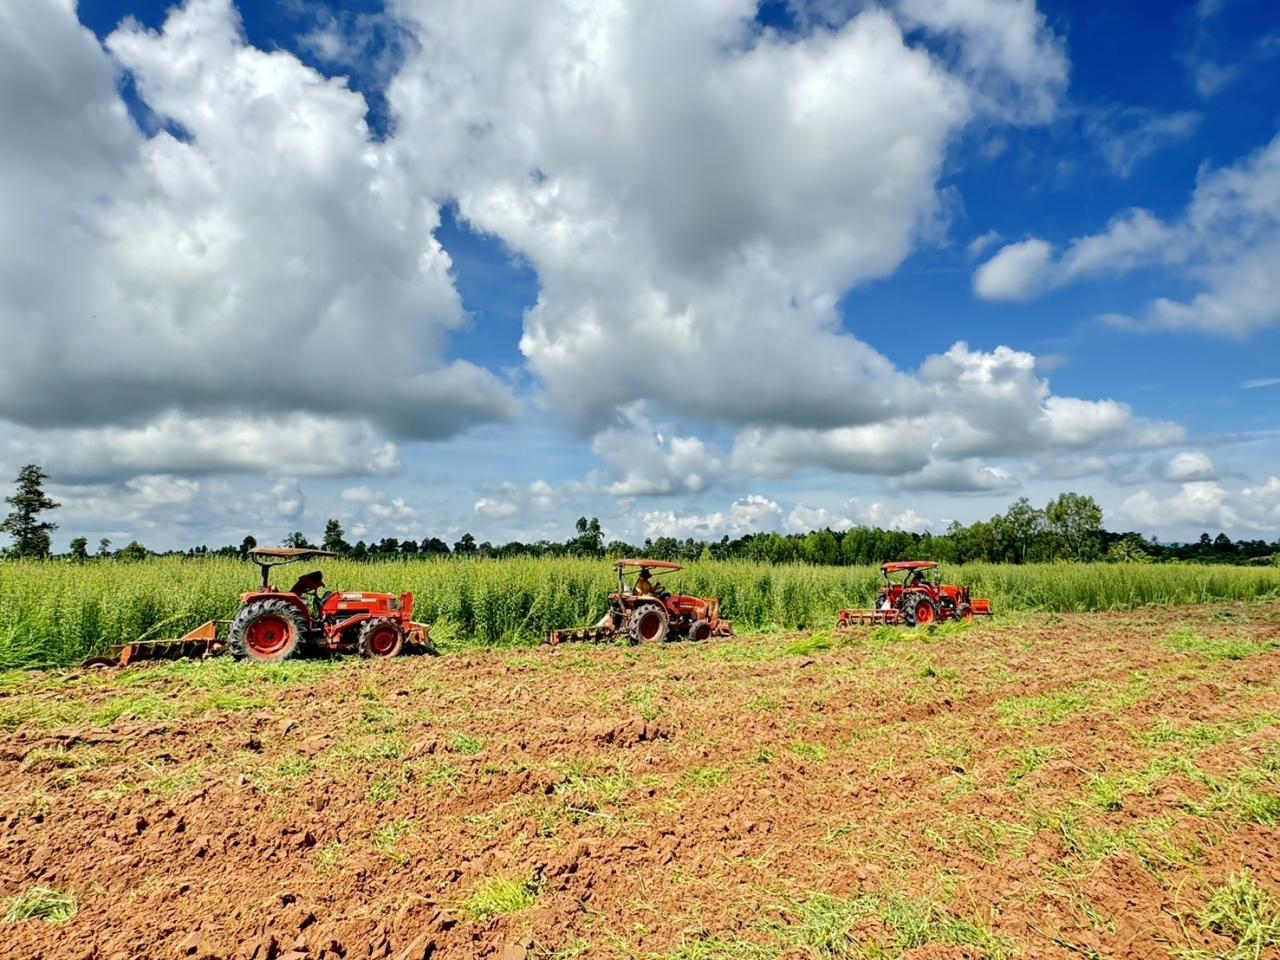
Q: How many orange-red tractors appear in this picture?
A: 3